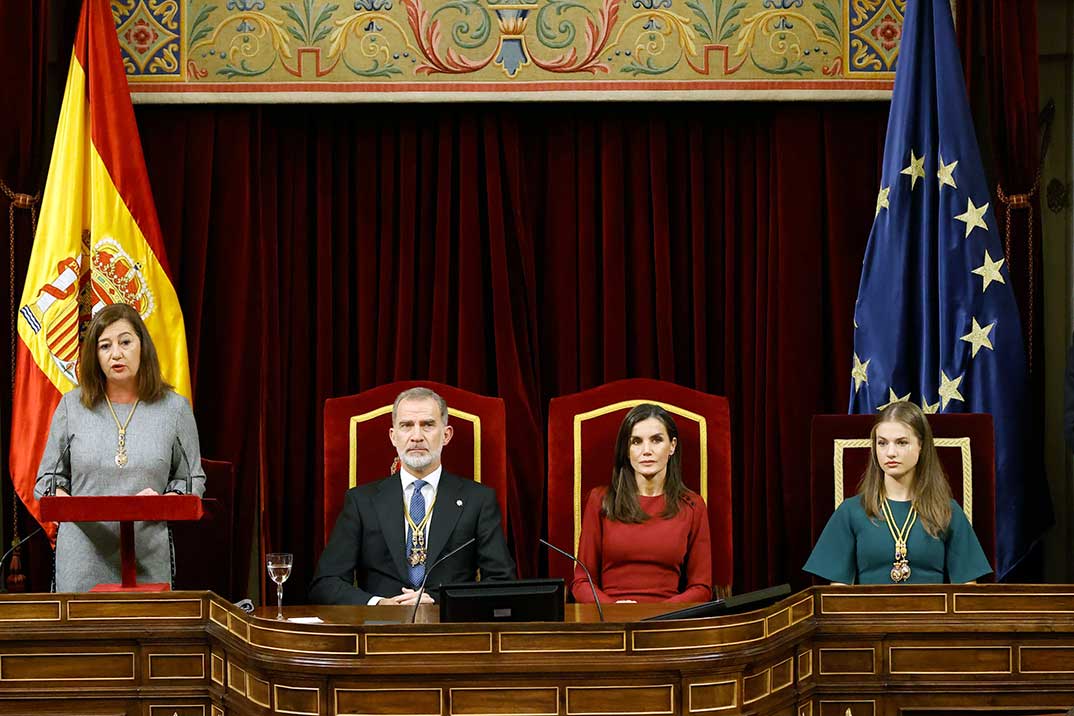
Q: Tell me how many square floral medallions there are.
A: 2